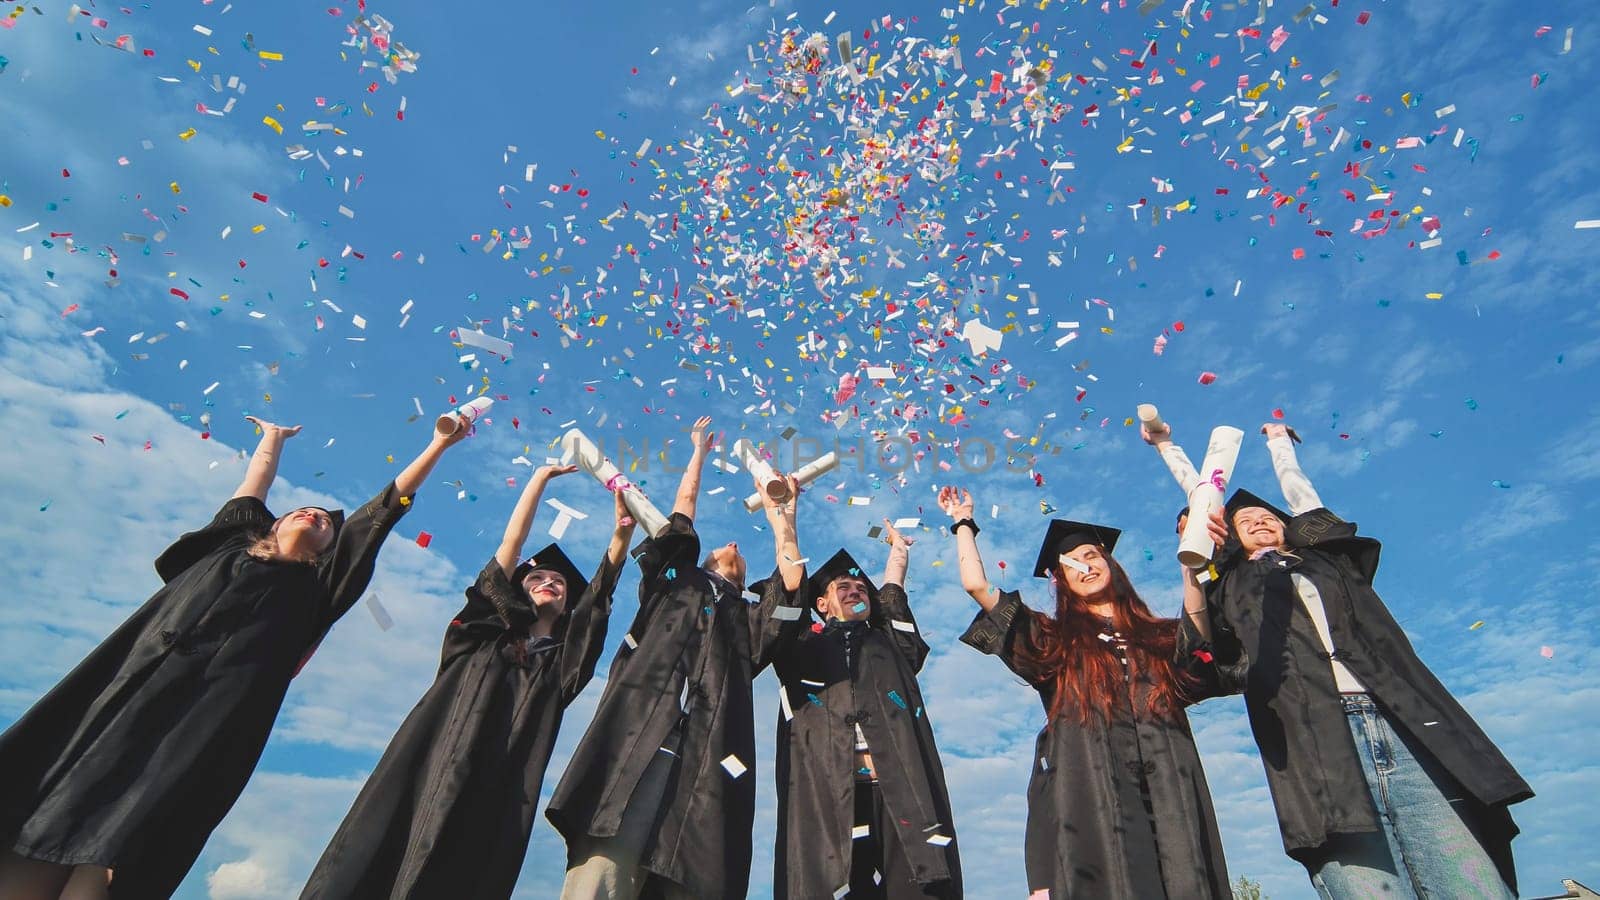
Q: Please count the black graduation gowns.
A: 6